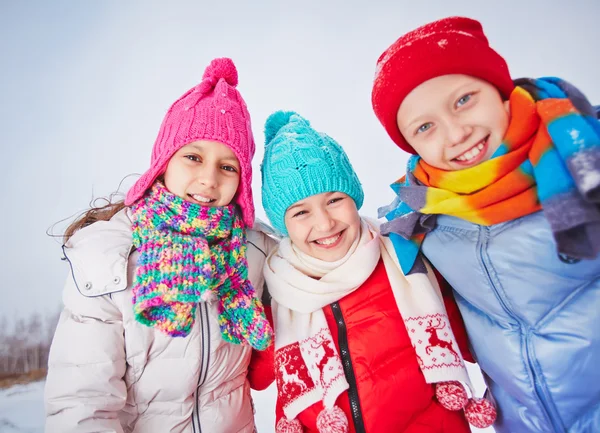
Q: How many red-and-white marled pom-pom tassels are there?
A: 4